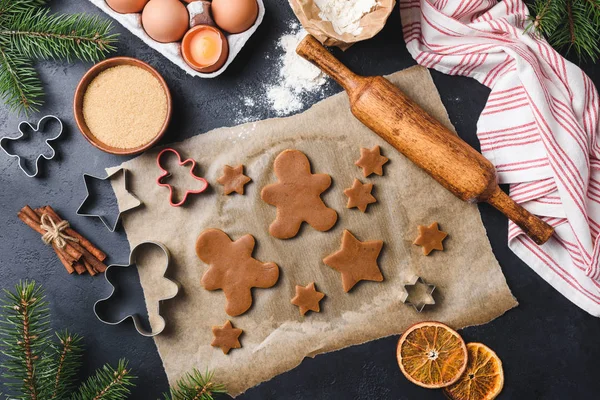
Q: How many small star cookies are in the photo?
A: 6